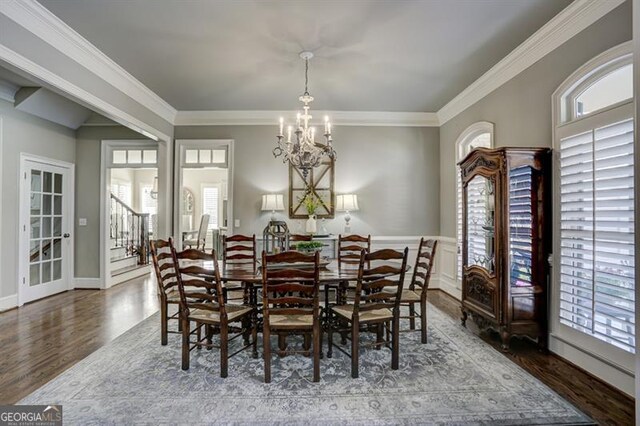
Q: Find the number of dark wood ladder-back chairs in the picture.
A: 8